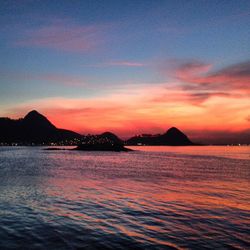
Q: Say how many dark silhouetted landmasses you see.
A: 3